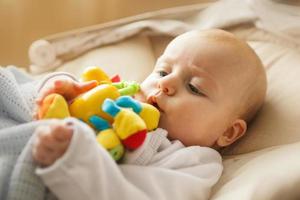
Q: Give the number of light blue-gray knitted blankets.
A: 1